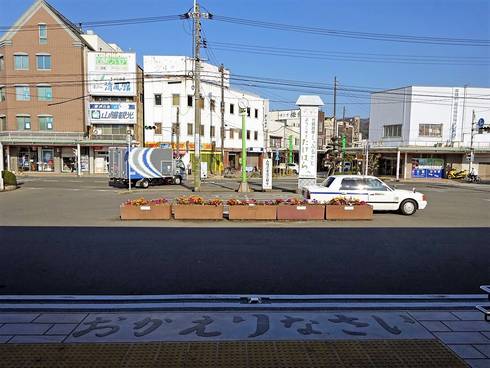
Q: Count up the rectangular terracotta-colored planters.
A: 5